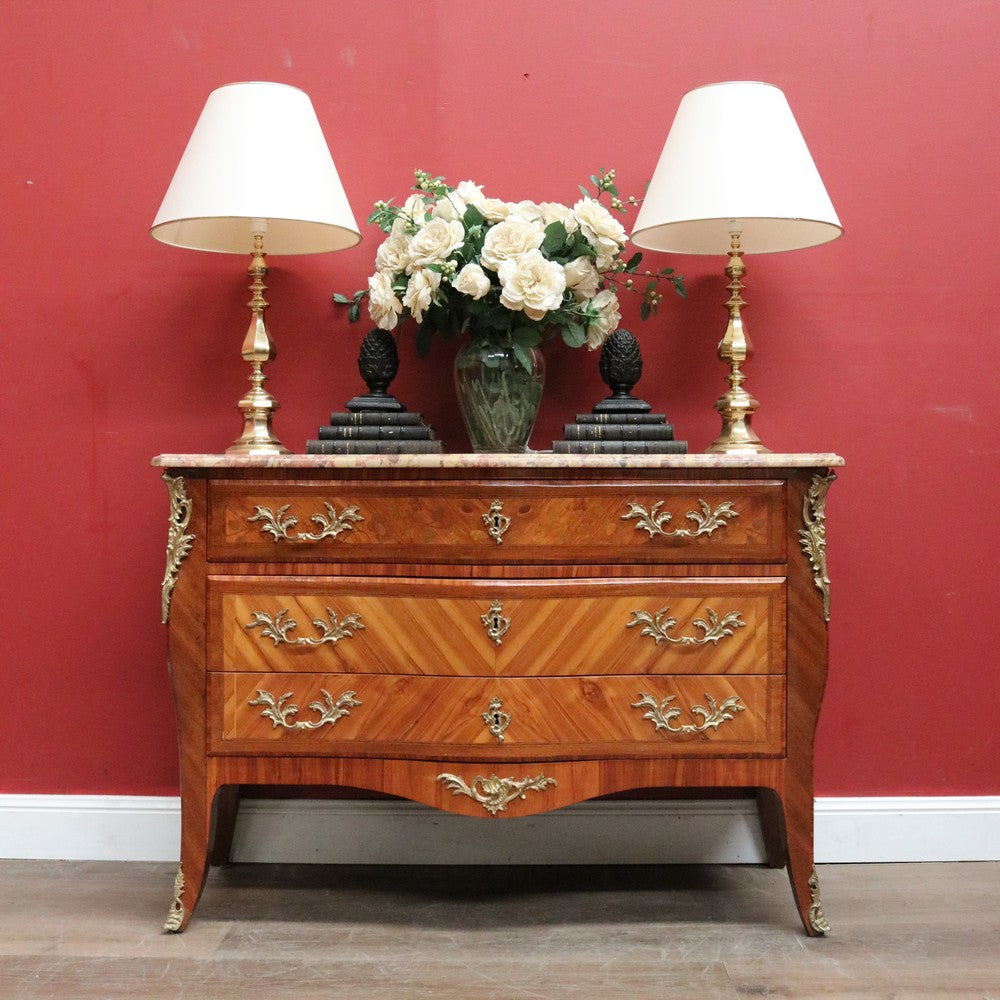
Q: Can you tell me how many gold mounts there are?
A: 14